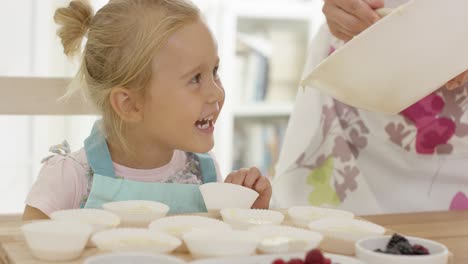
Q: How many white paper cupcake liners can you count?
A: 11